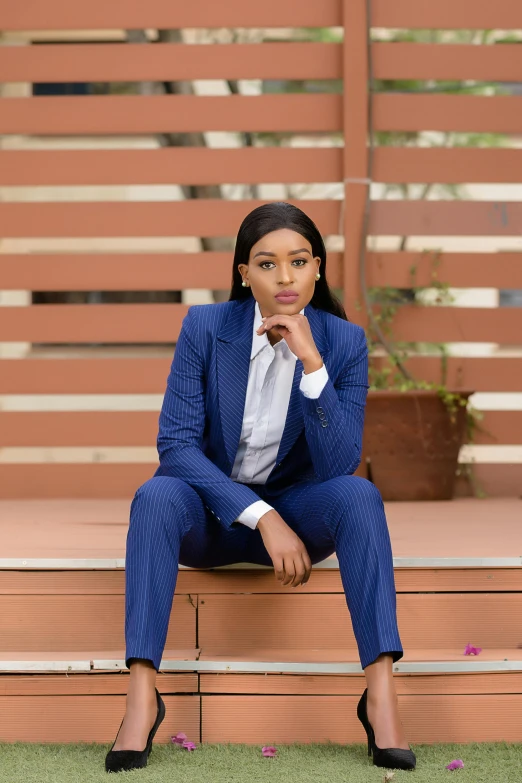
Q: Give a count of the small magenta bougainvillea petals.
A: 5